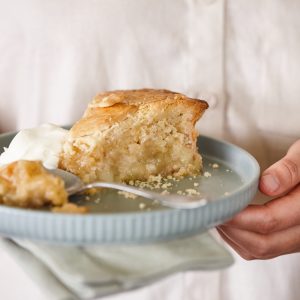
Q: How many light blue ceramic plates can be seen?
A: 1